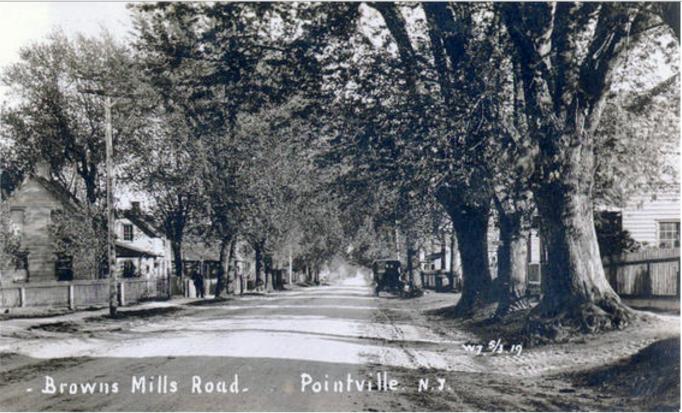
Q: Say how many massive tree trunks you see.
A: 3